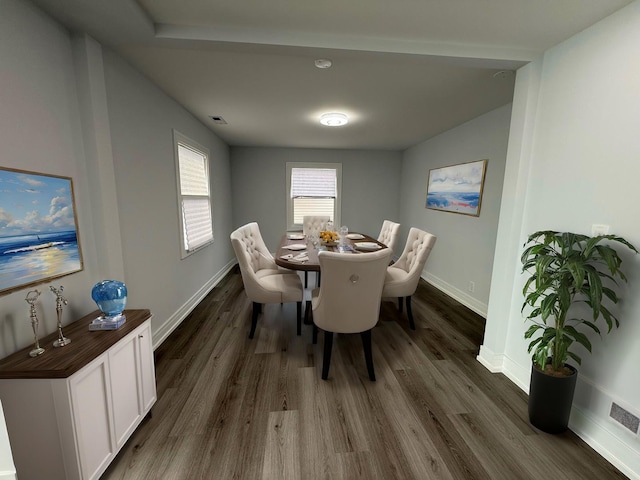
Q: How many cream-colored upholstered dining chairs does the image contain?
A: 5